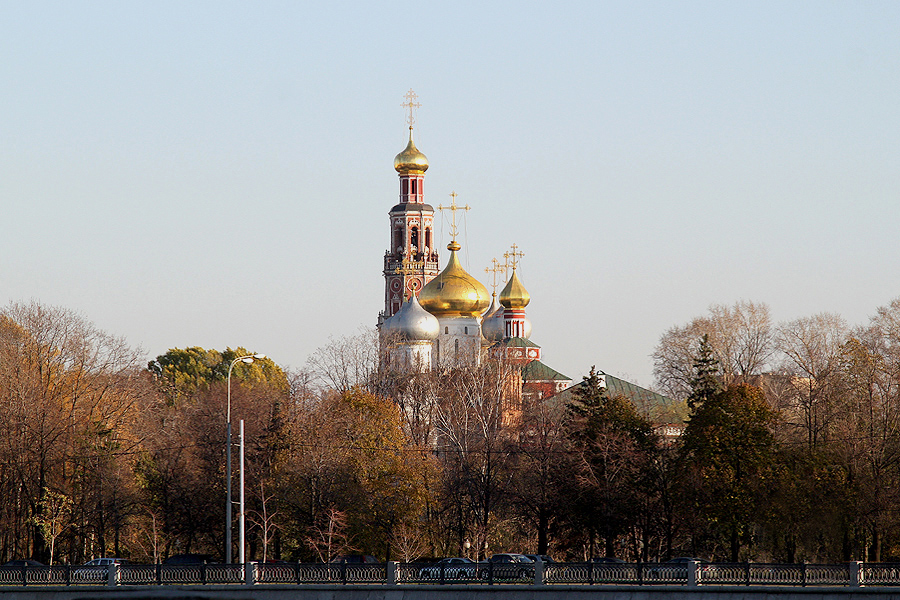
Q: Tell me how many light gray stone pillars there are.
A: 6